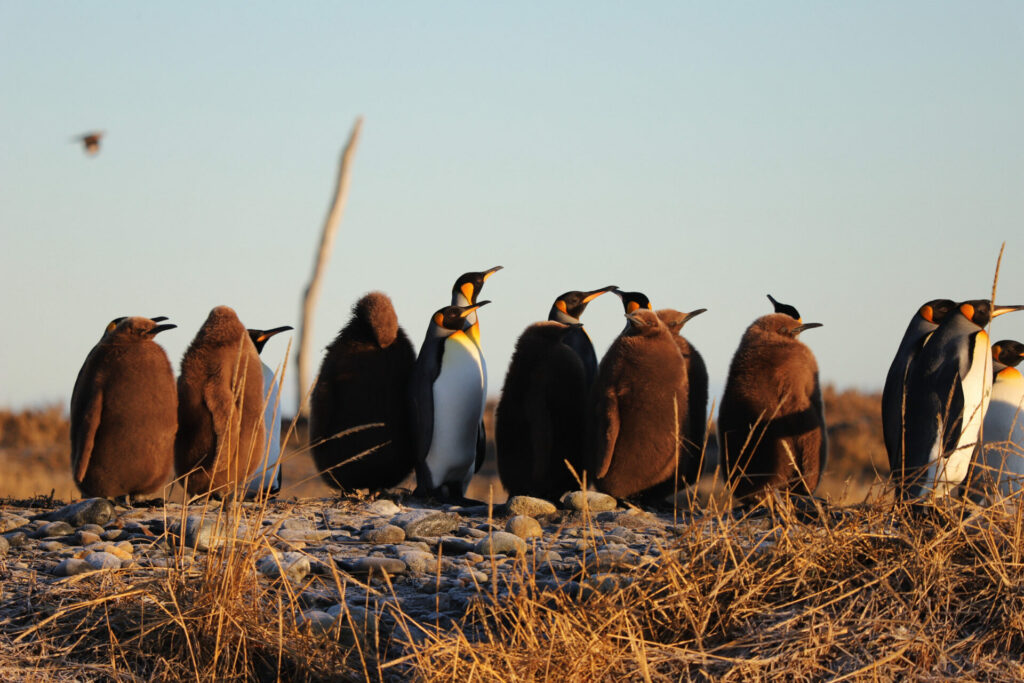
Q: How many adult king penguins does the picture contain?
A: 10